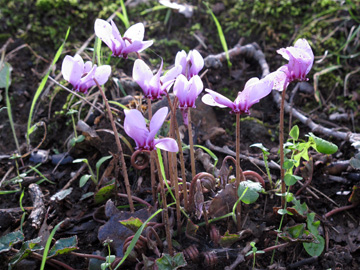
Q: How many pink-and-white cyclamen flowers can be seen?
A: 8